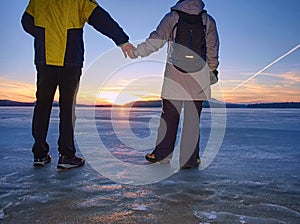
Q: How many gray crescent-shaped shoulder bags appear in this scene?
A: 0